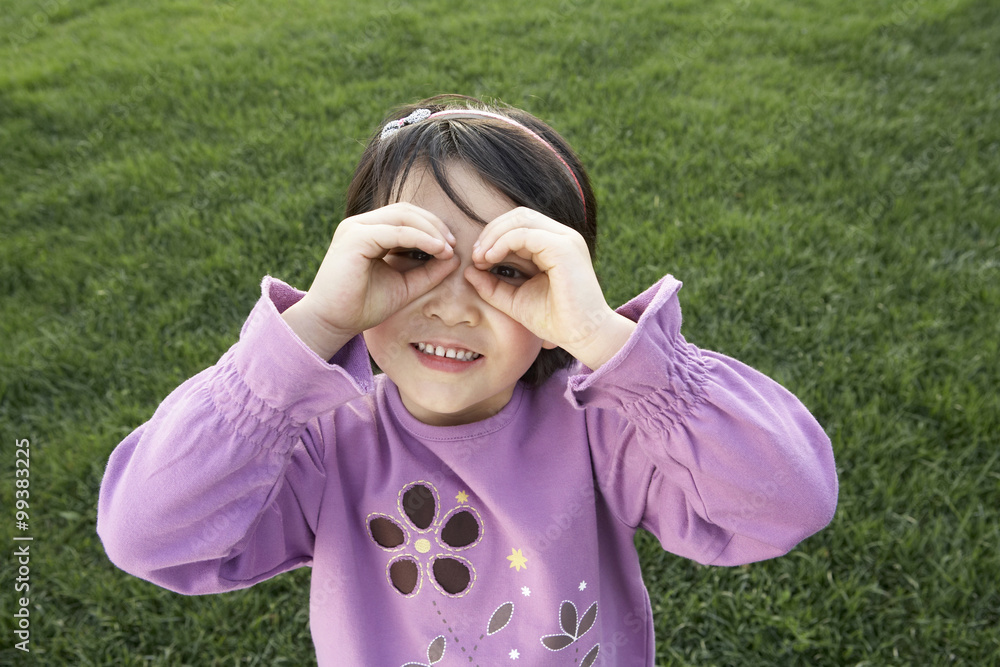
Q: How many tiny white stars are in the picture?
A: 3